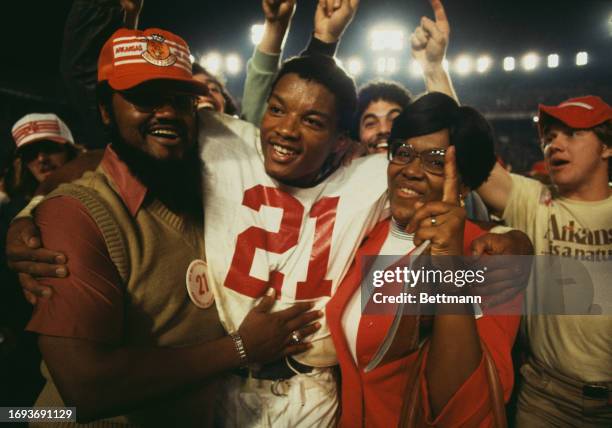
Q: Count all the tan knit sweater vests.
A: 1